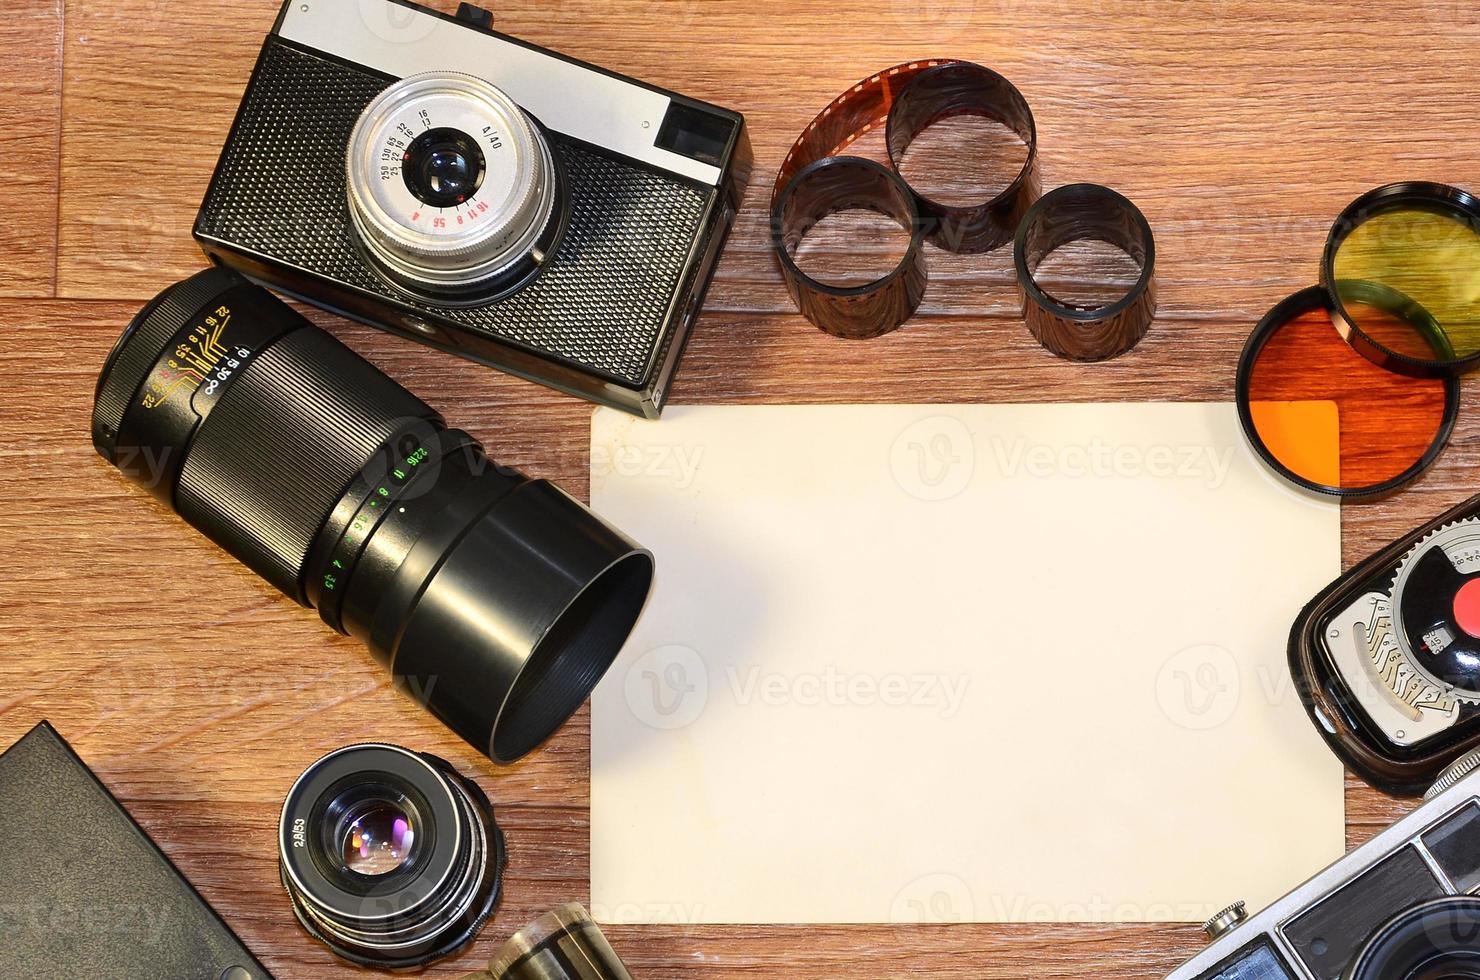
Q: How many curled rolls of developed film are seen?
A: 3